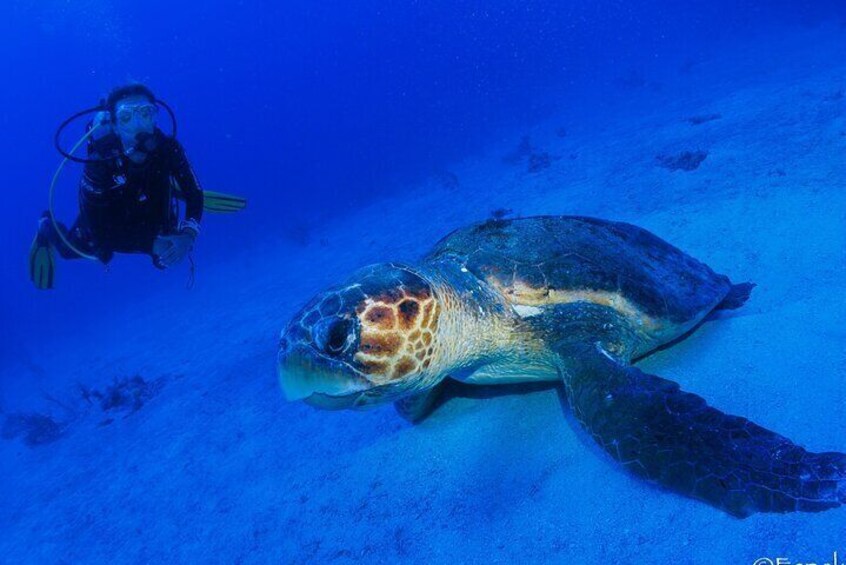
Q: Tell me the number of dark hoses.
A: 2